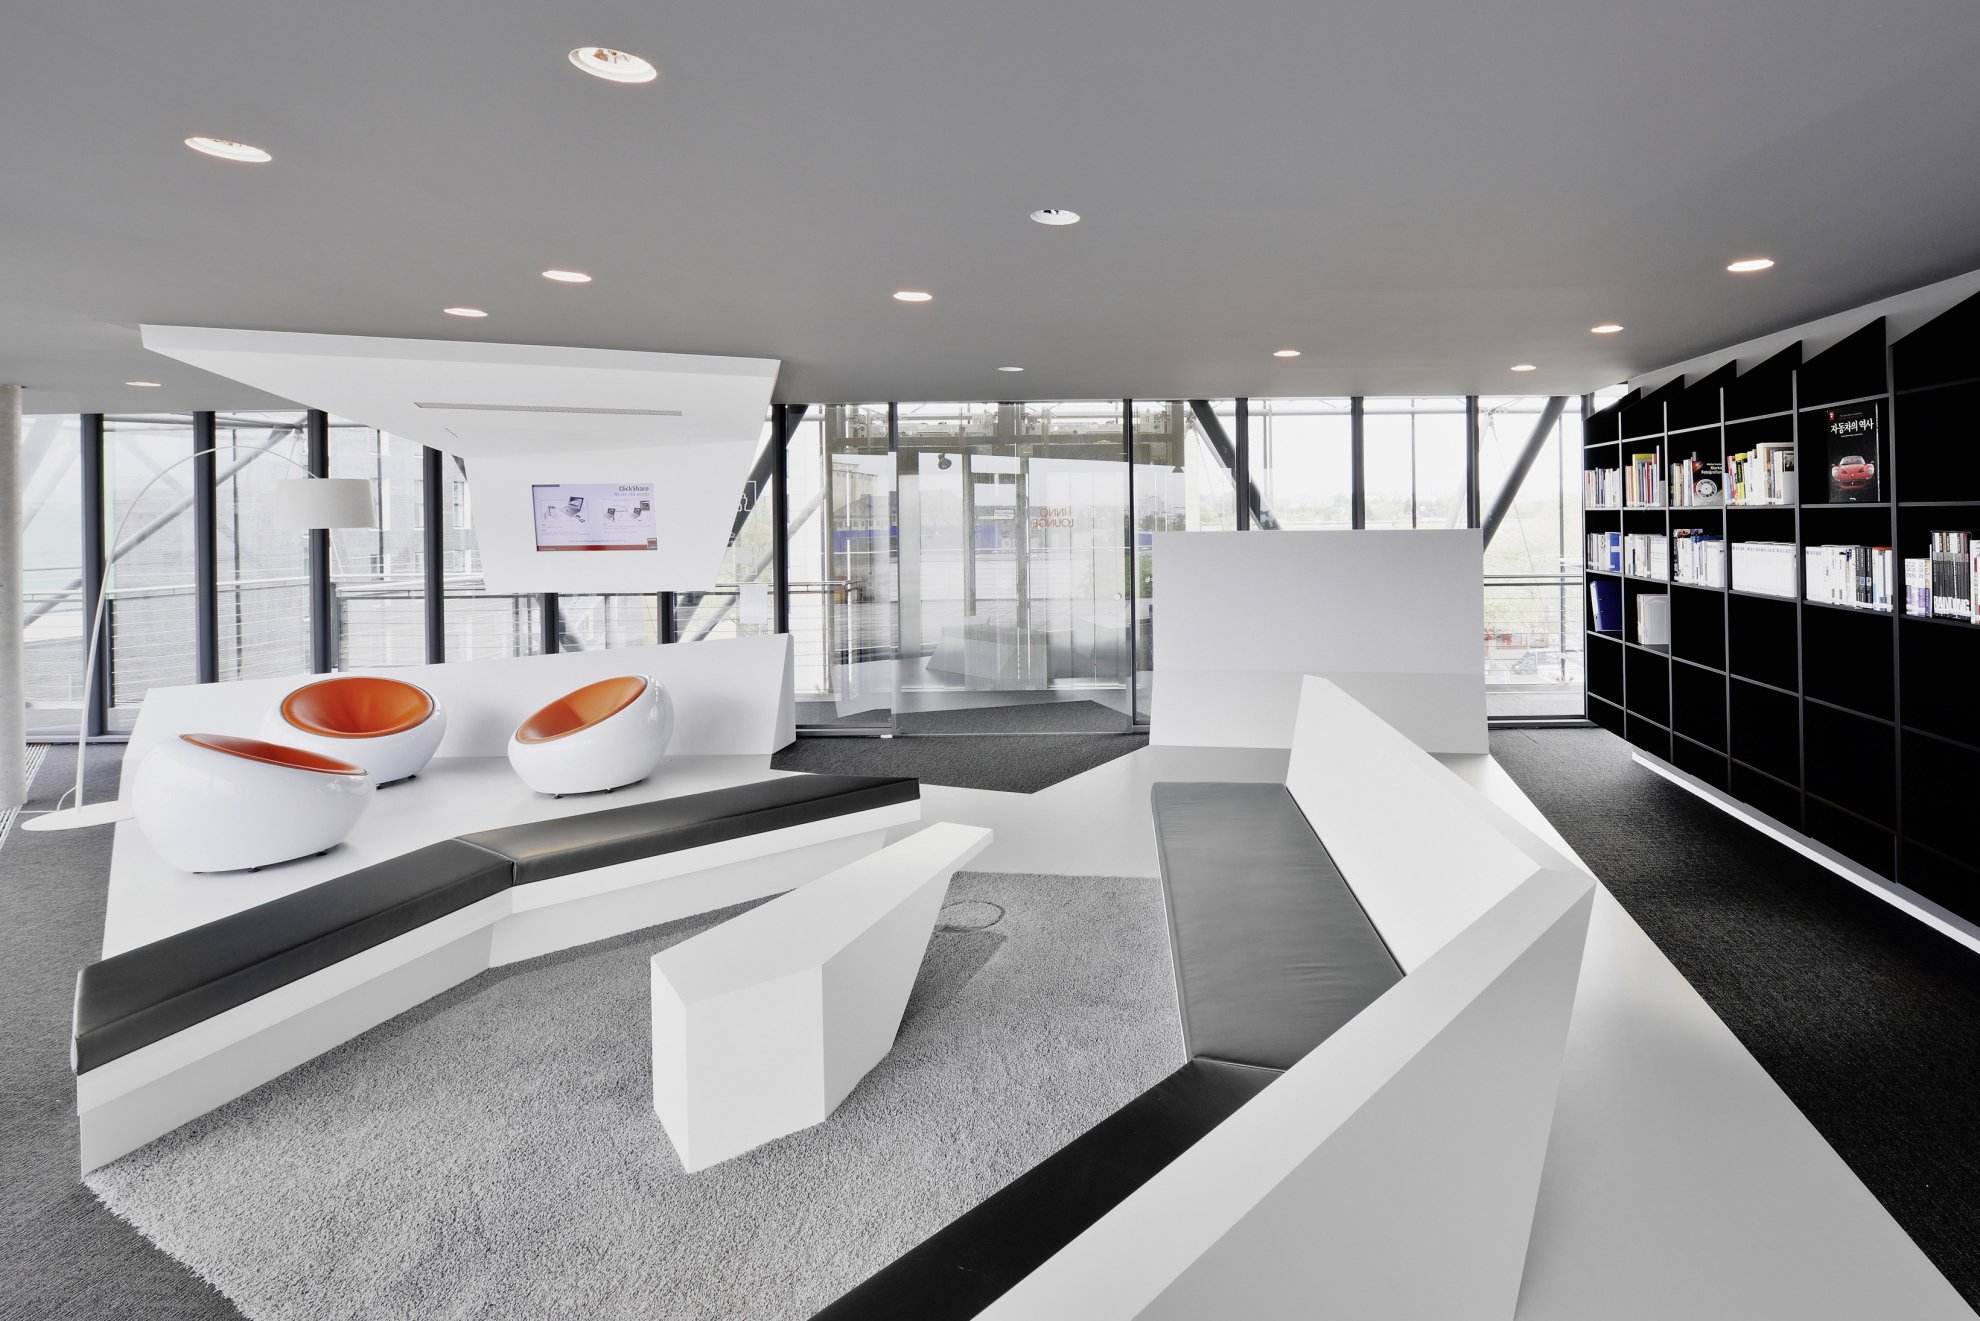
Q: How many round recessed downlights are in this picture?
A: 12